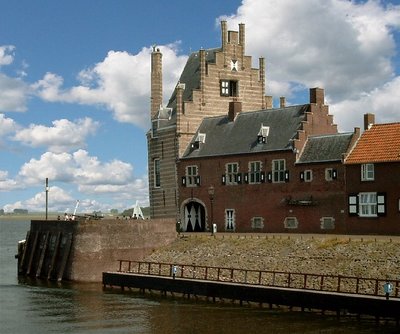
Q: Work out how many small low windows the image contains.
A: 3